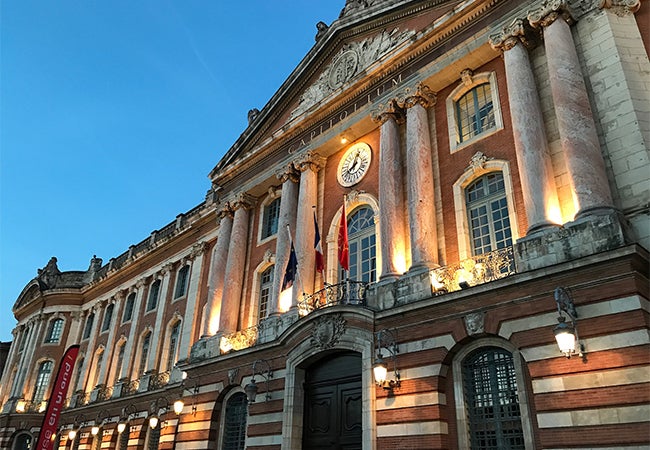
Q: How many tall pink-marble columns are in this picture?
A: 8